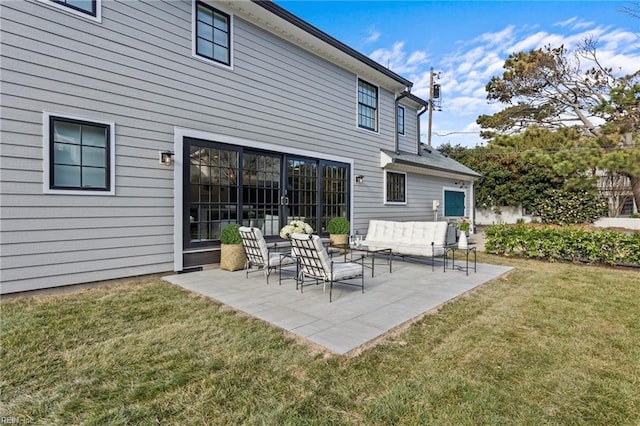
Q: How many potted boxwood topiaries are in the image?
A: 2